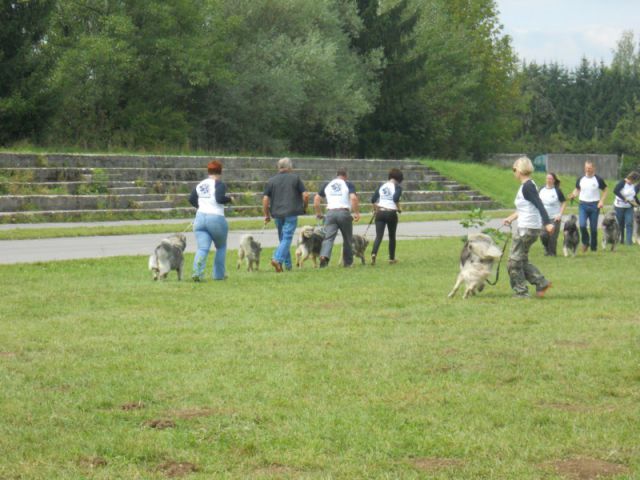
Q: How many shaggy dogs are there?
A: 8